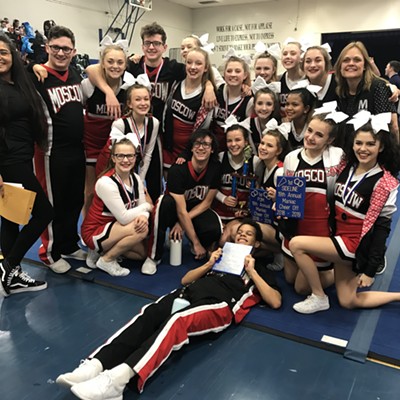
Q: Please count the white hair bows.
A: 14